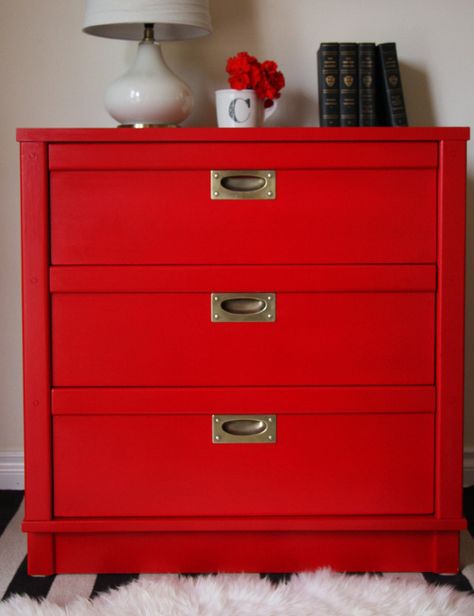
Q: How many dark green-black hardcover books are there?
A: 4